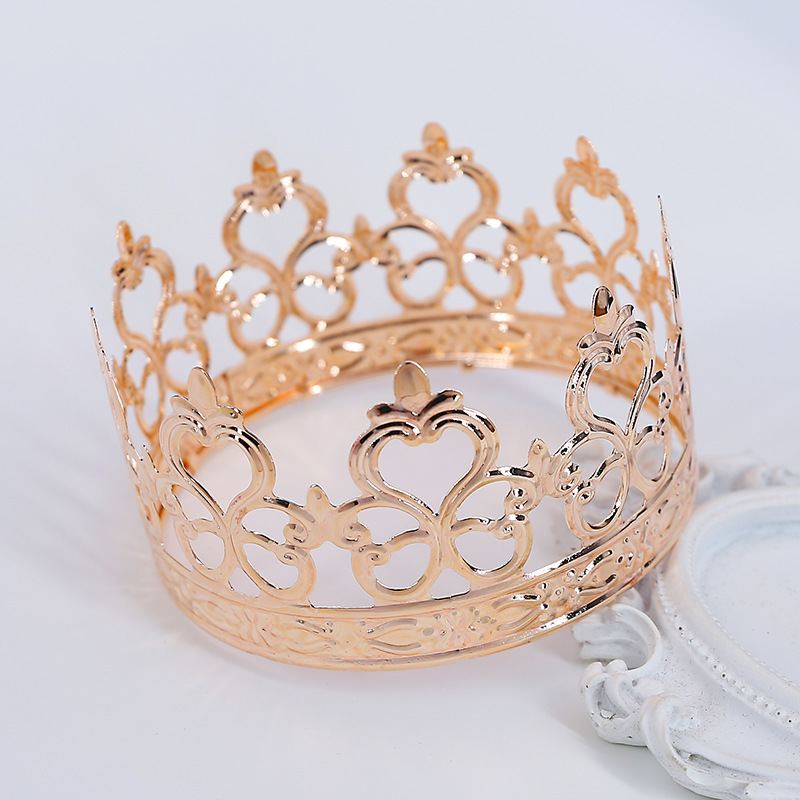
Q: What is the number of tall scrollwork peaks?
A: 9